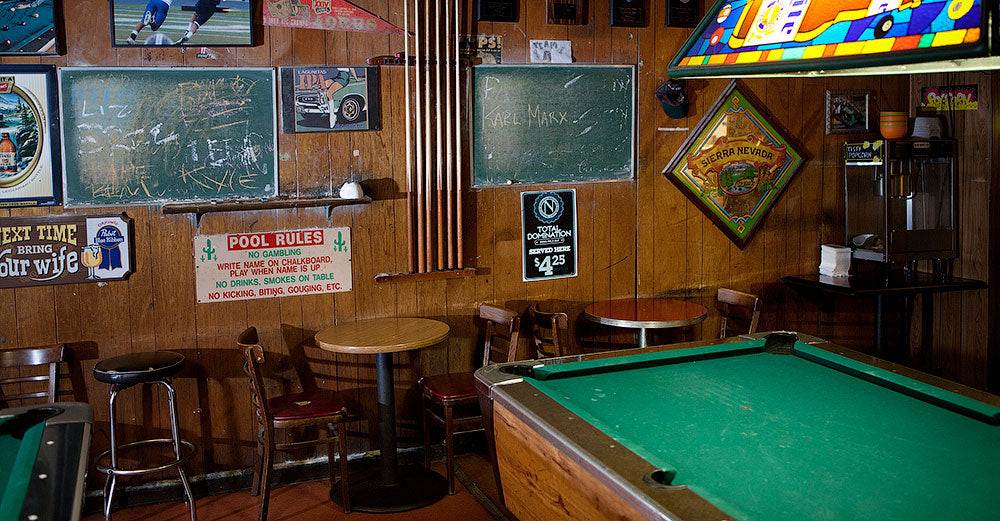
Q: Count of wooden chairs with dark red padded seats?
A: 2